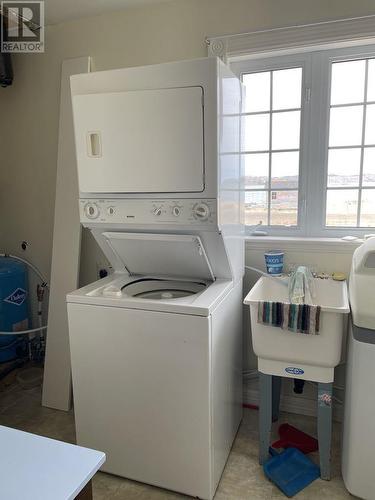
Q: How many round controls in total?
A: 5